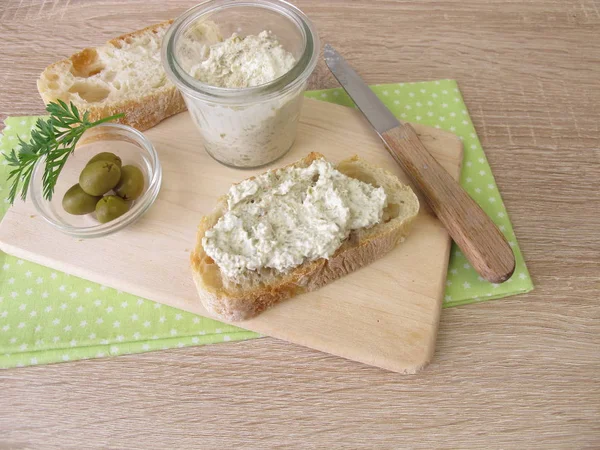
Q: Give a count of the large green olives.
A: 5